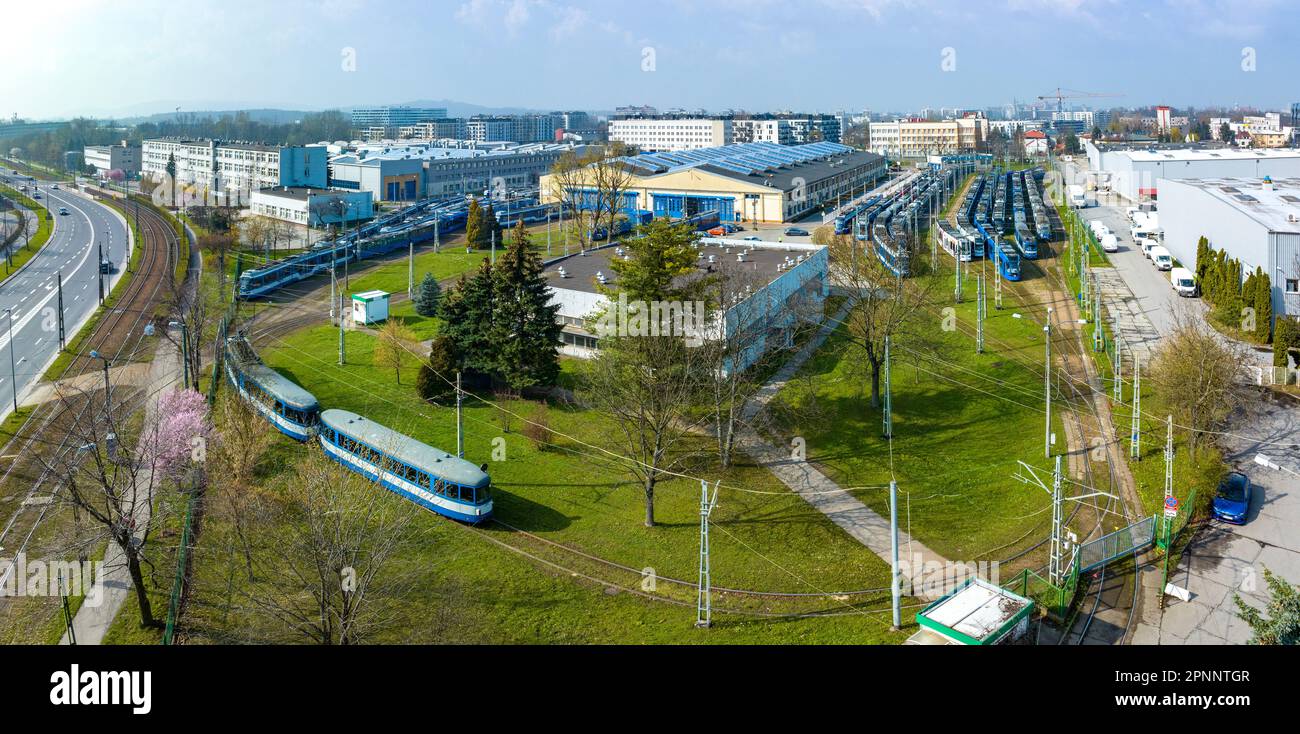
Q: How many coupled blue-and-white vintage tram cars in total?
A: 2